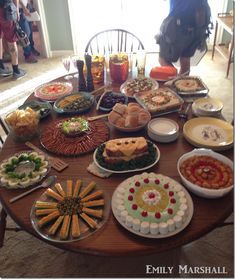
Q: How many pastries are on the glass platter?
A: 15